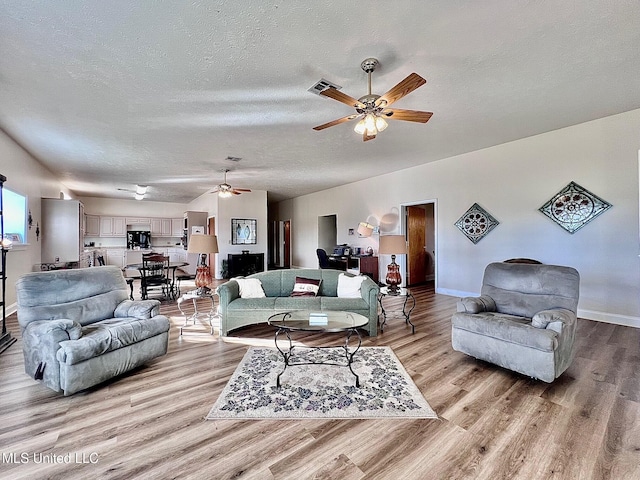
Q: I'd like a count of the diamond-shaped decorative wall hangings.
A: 2